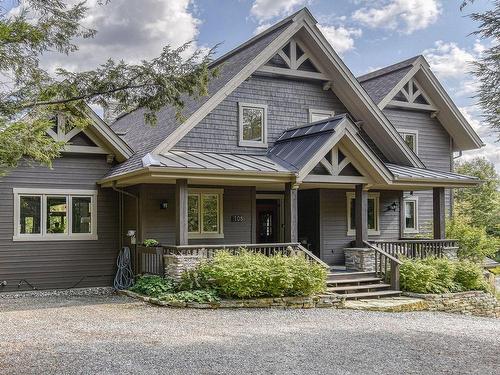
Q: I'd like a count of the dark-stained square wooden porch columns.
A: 4